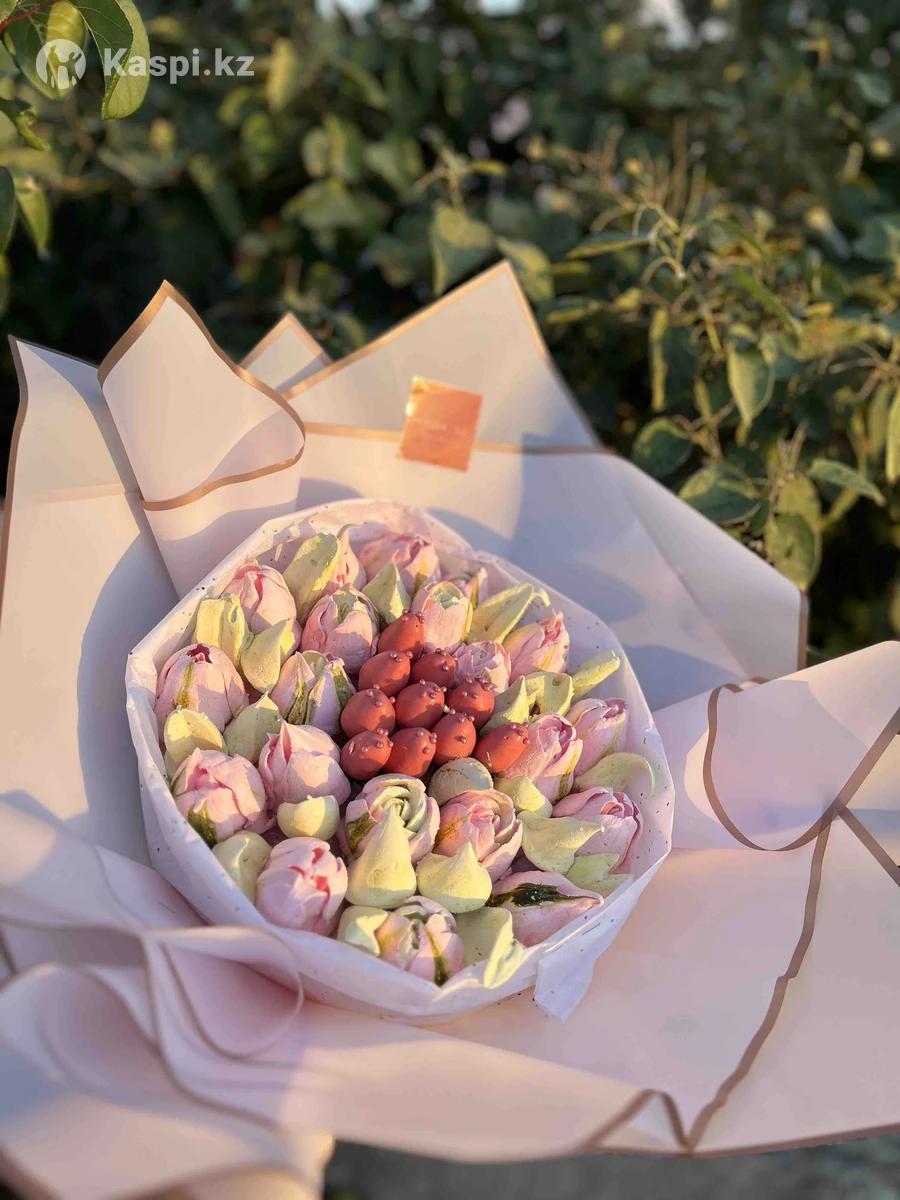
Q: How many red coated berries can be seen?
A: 10